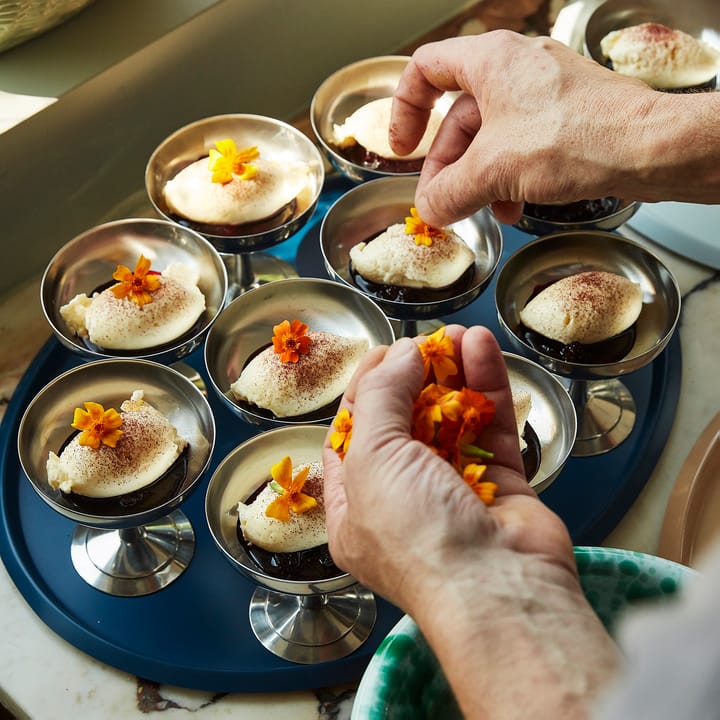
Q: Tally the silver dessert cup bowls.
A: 11